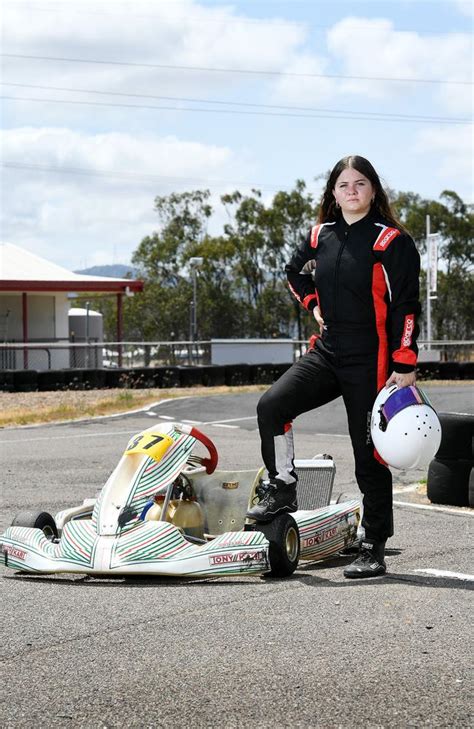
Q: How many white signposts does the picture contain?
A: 1